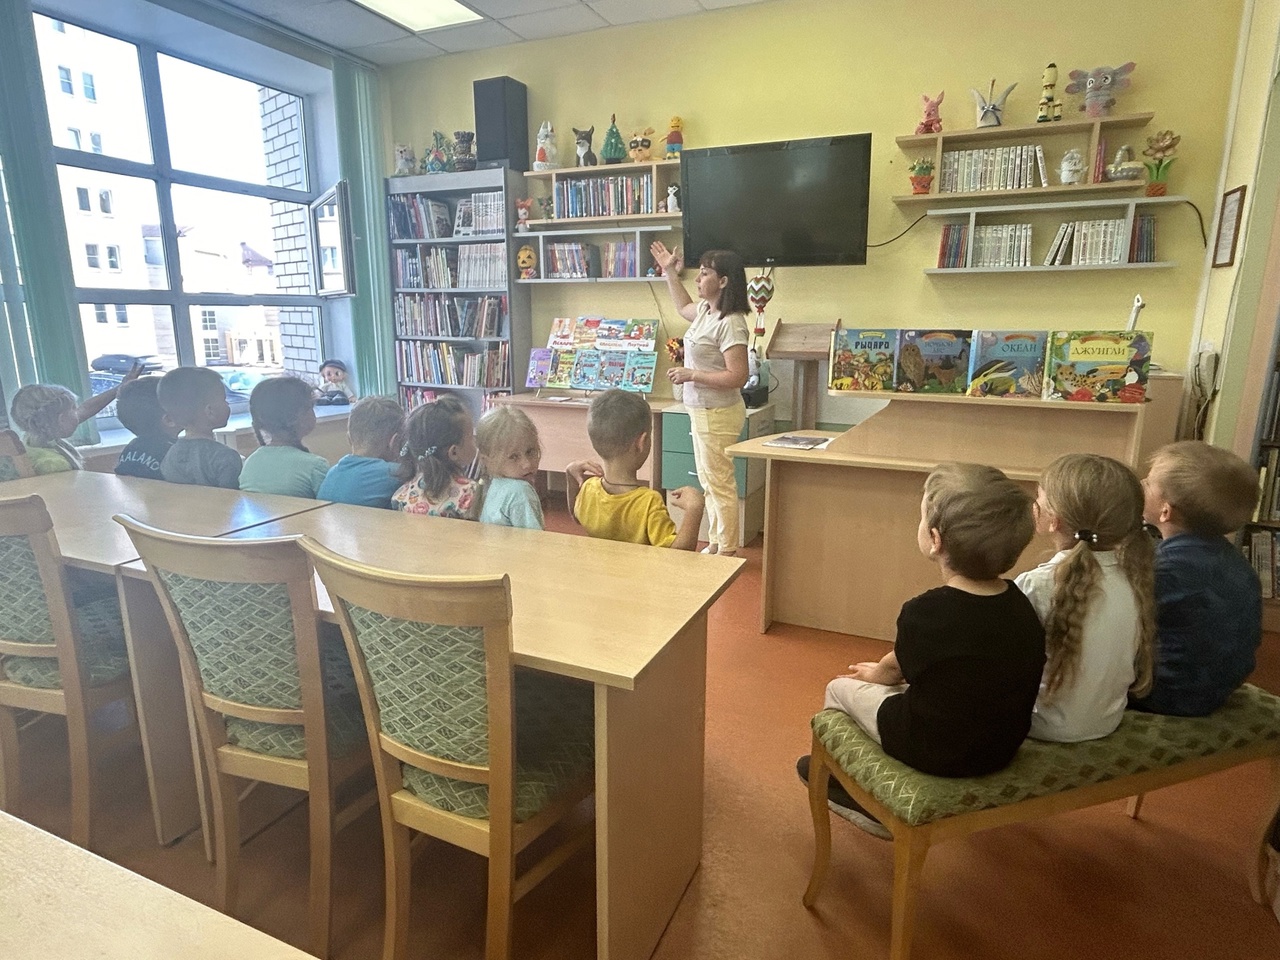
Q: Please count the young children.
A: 11